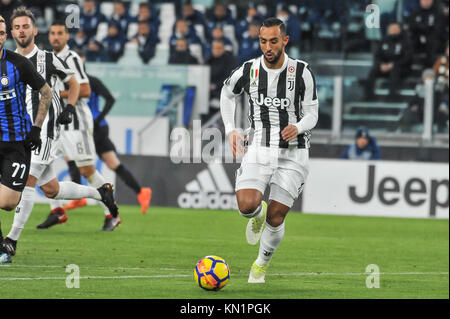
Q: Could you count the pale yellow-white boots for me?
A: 2